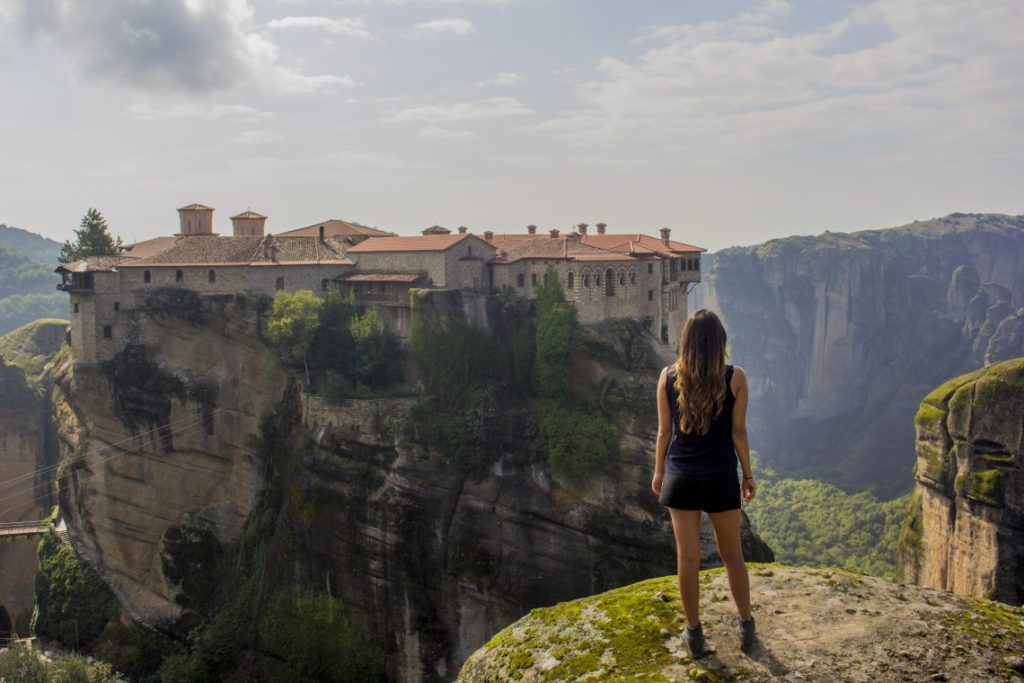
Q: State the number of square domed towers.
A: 2